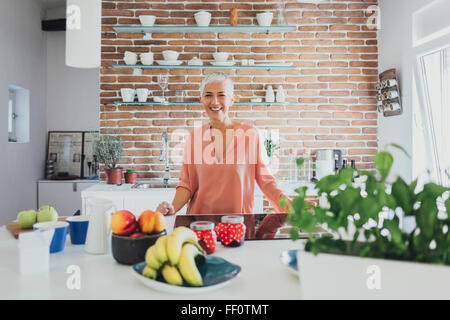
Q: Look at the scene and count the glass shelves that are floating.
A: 3